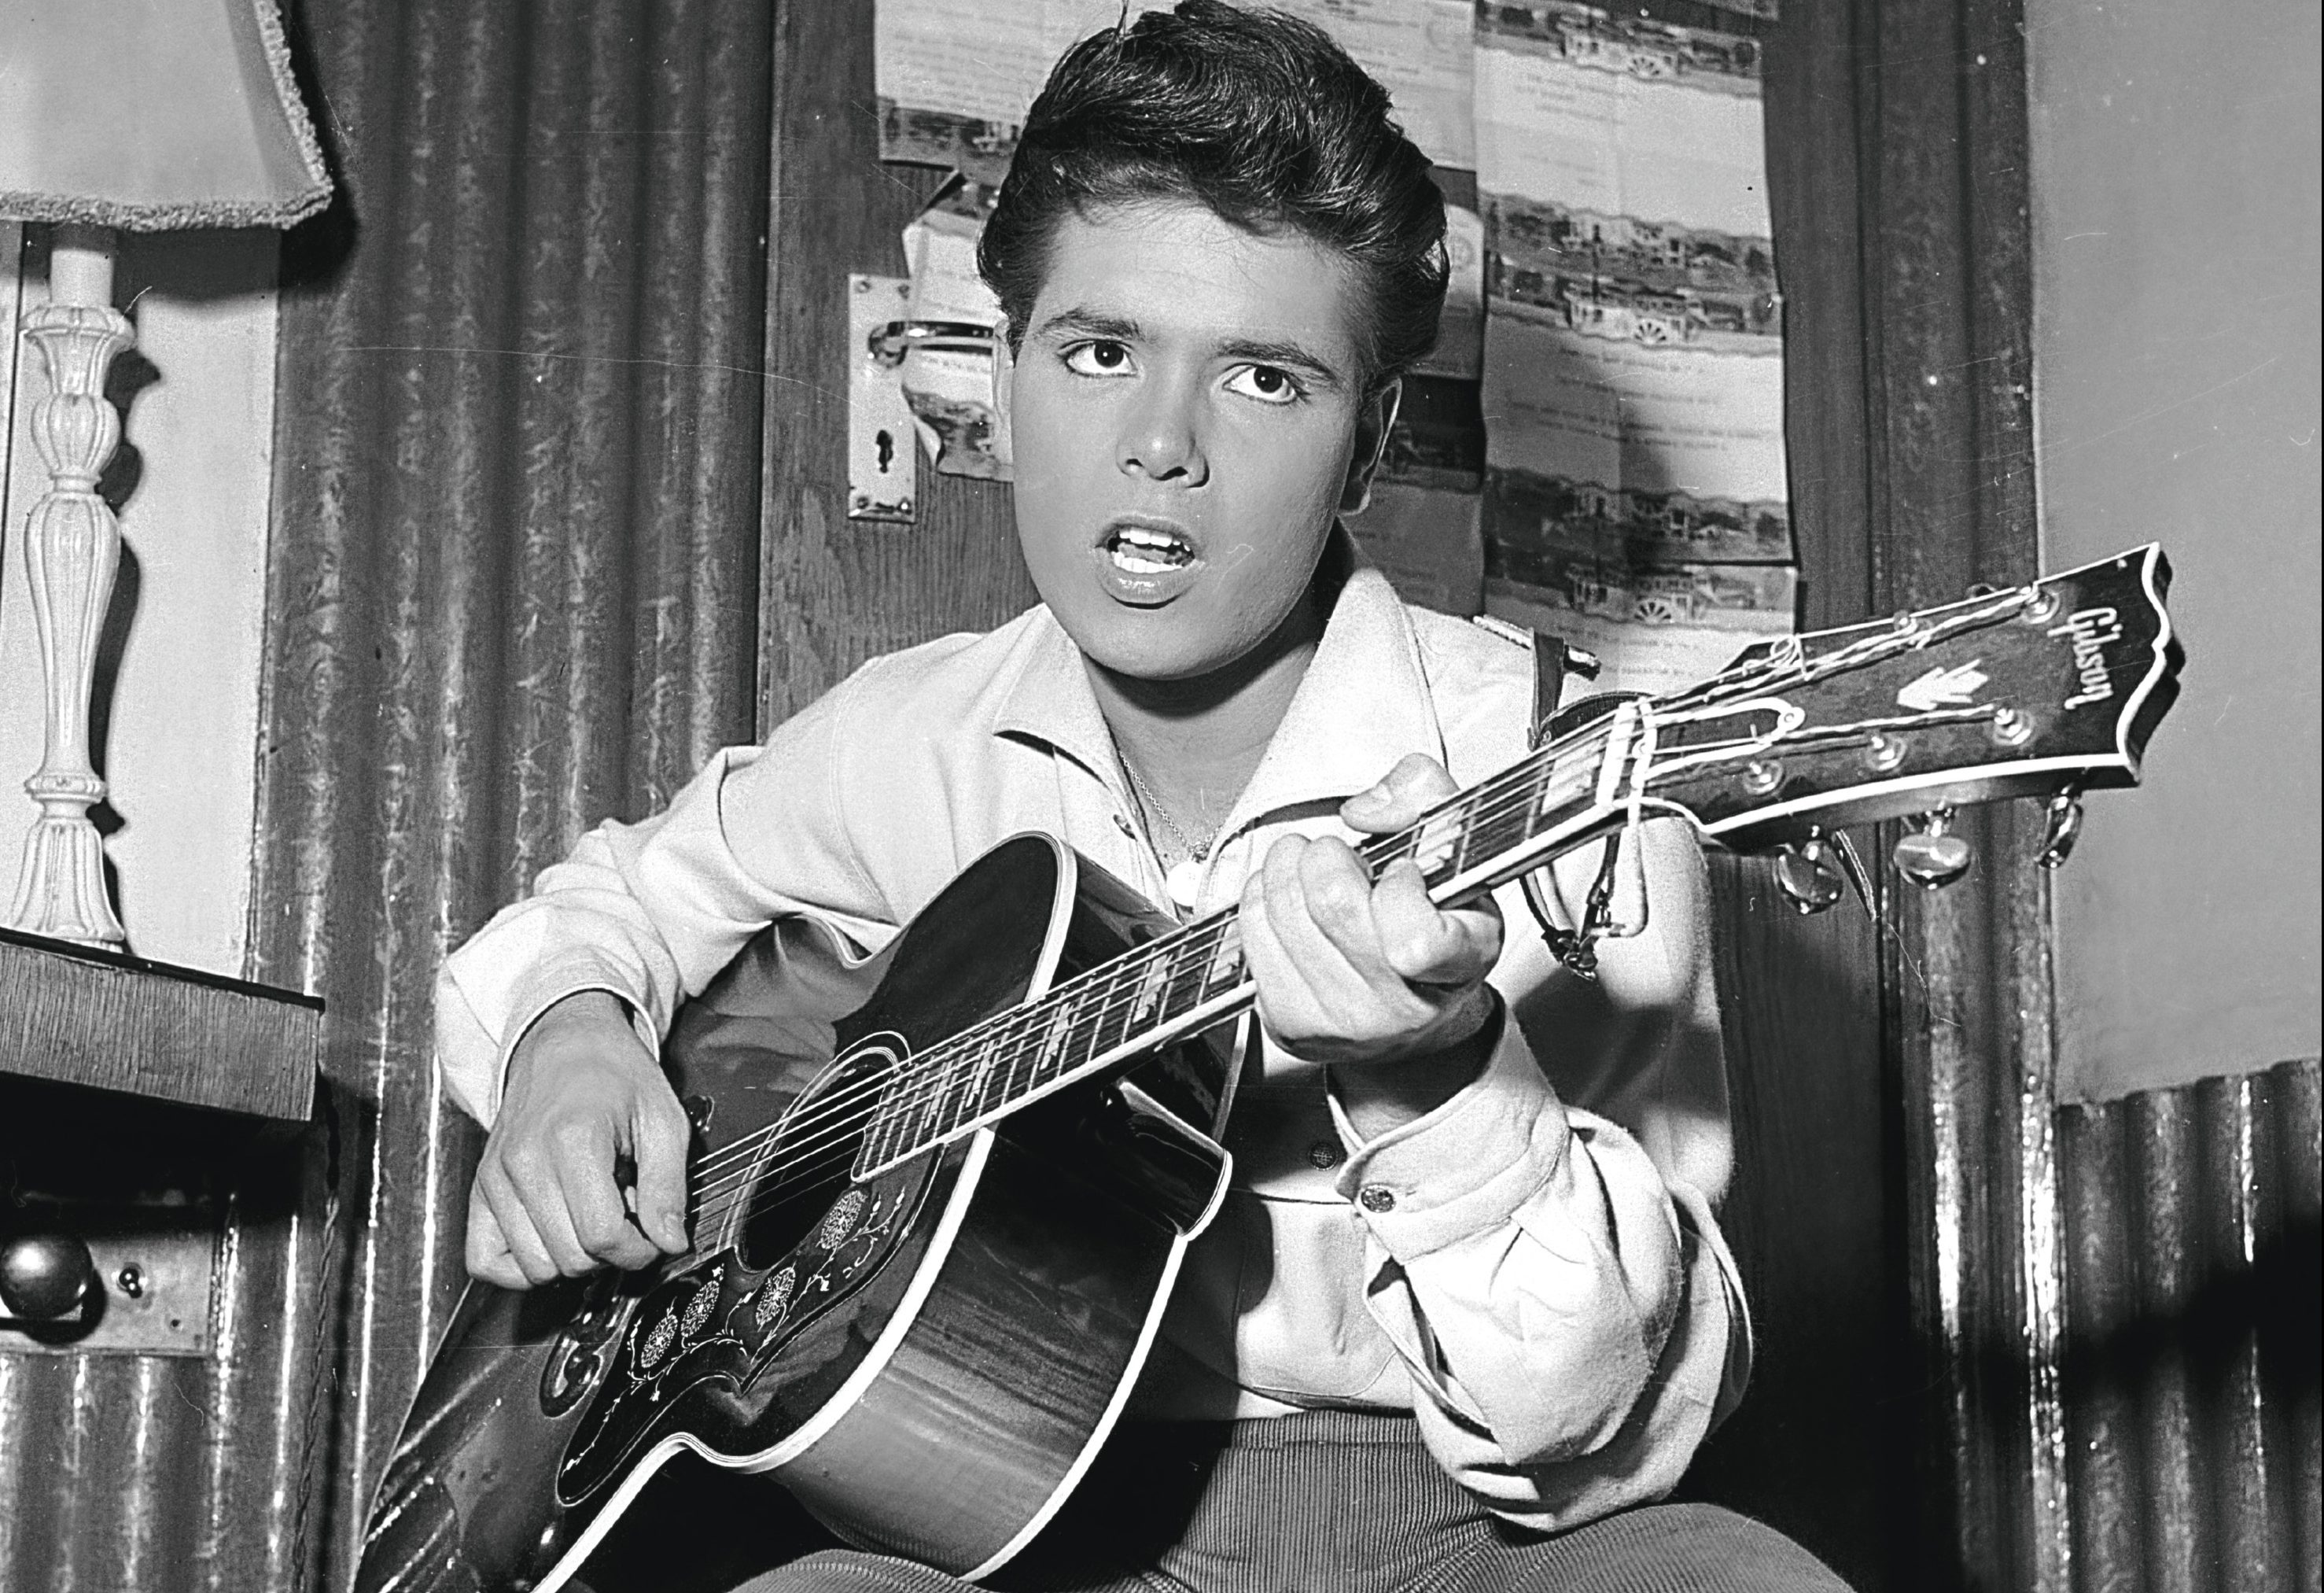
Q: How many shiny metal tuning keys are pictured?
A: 3